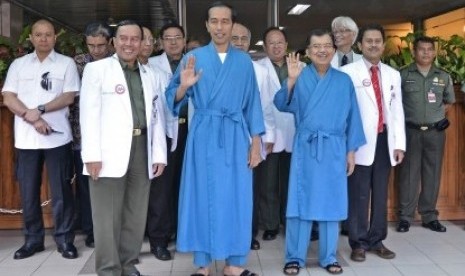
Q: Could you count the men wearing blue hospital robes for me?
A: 2